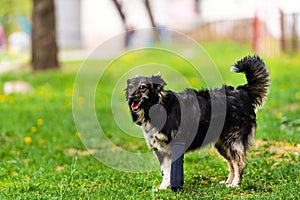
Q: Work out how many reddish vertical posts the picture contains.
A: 2